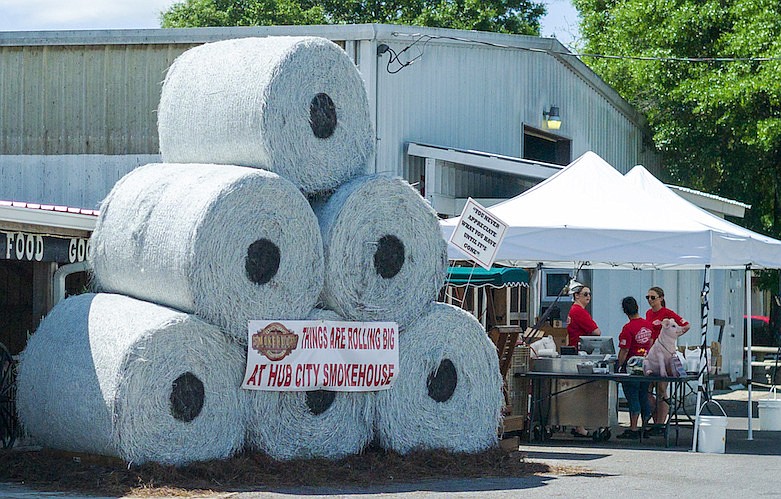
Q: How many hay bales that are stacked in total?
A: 6